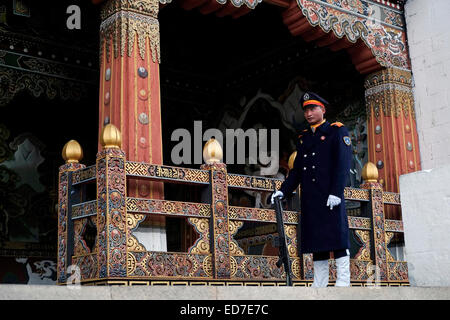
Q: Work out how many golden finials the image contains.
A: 5